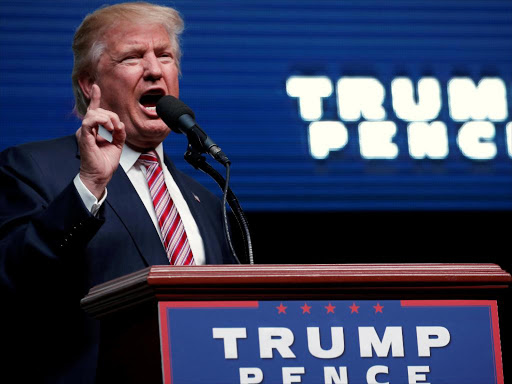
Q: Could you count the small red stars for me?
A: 5